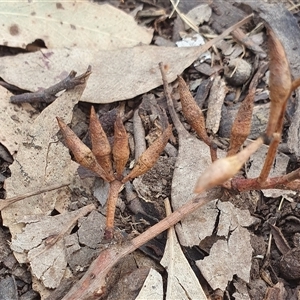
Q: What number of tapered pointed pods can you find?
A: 8